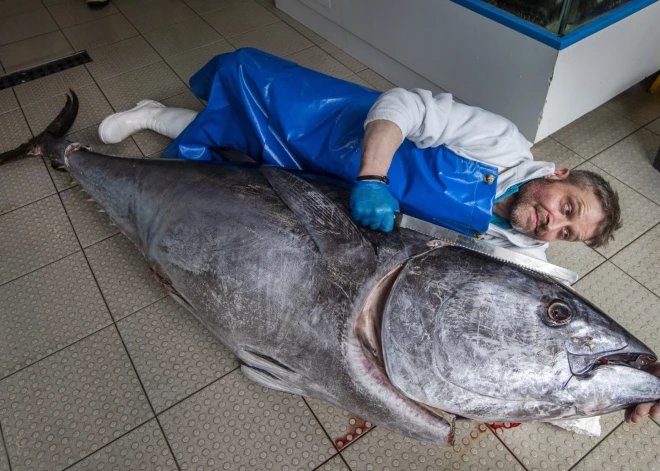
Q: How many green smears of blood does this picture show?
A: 0